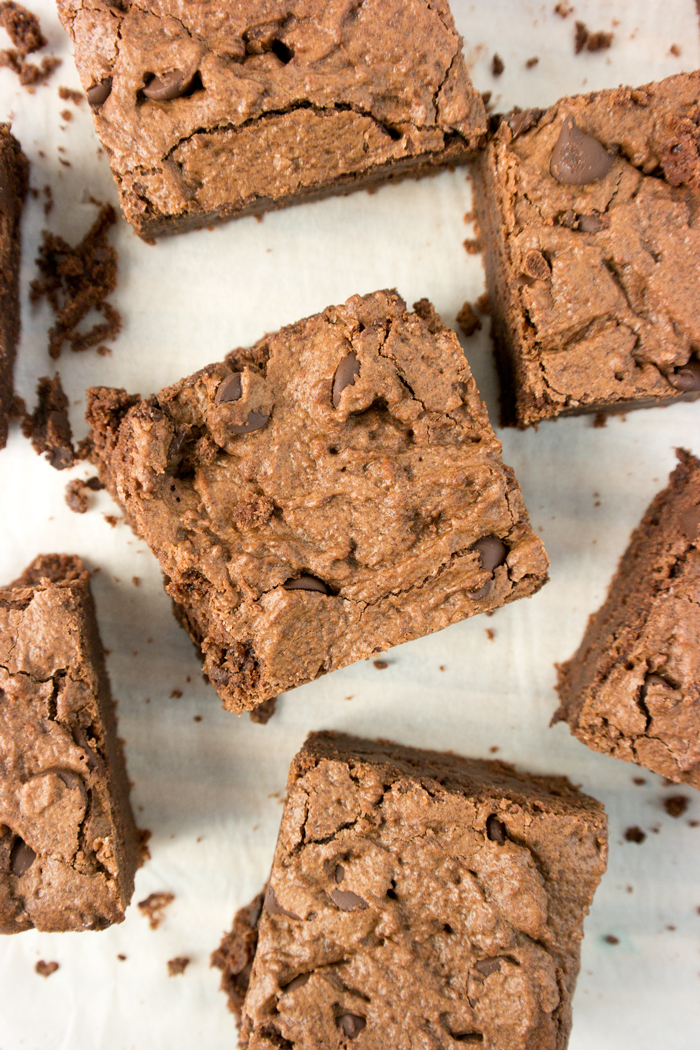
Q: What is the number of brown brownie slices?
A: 7